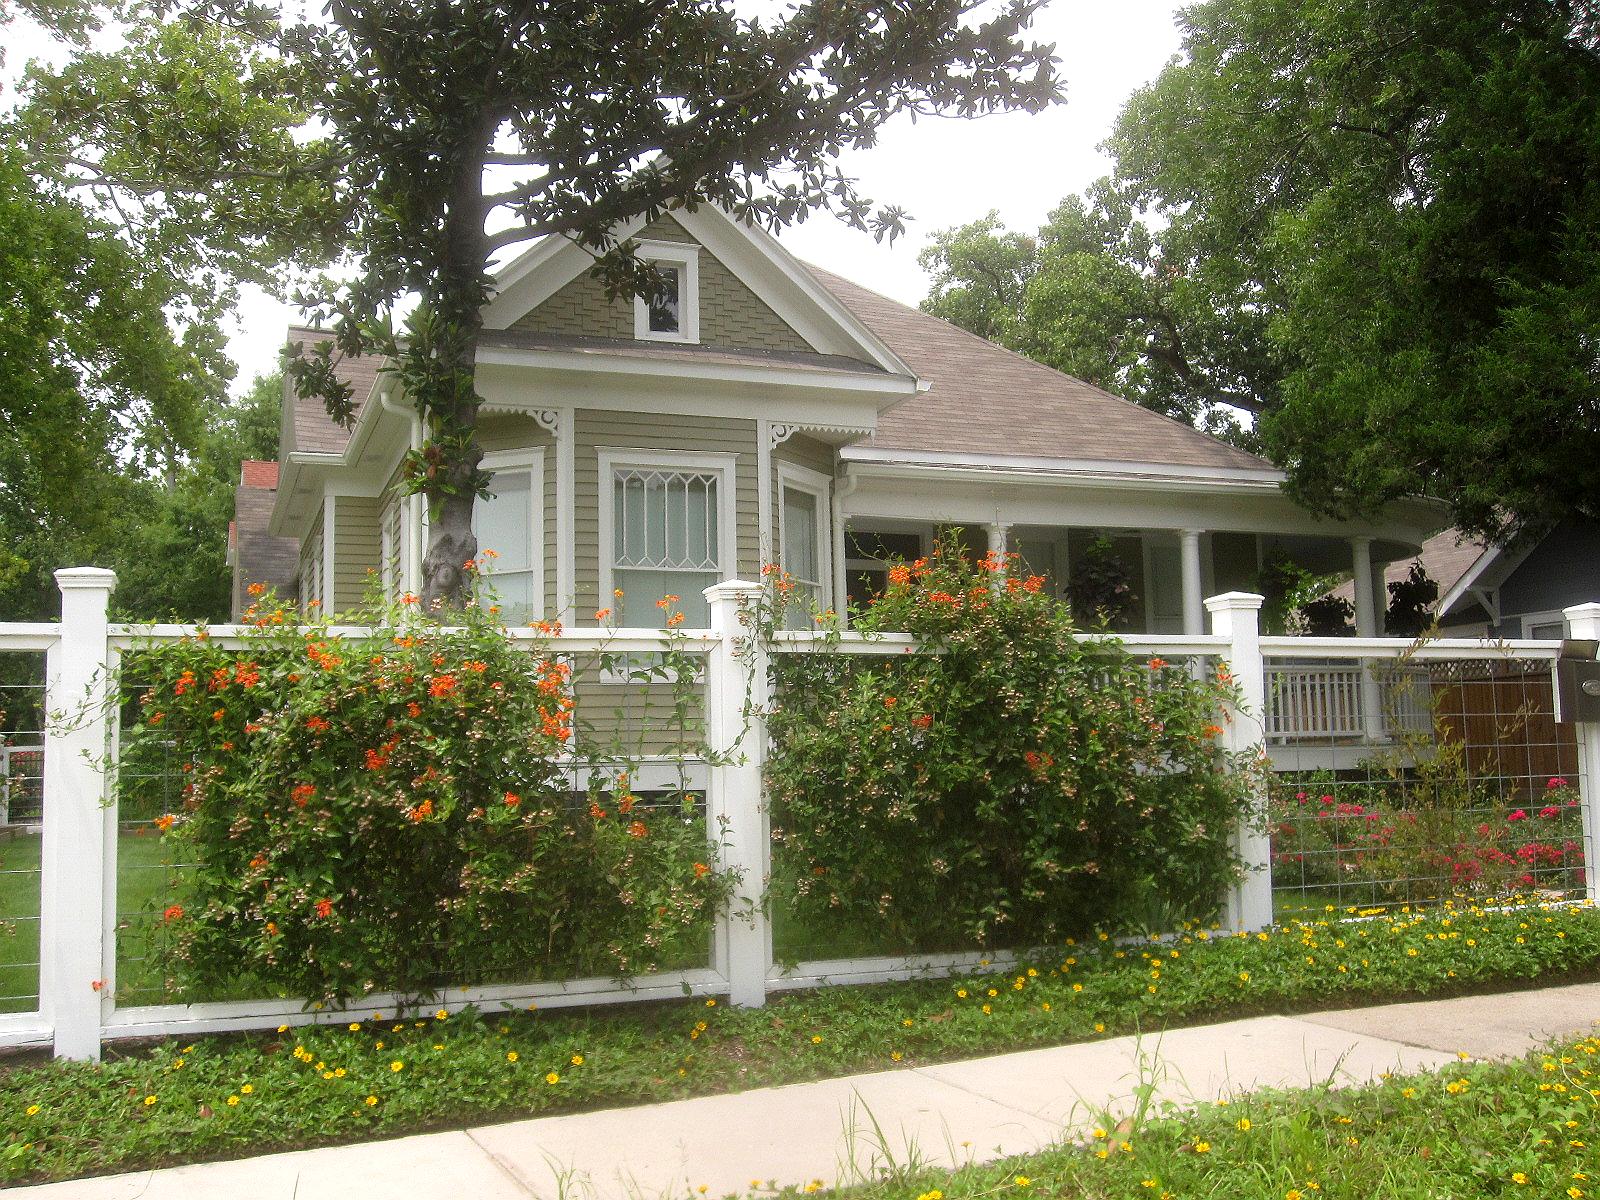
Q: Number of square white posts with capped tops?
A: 4